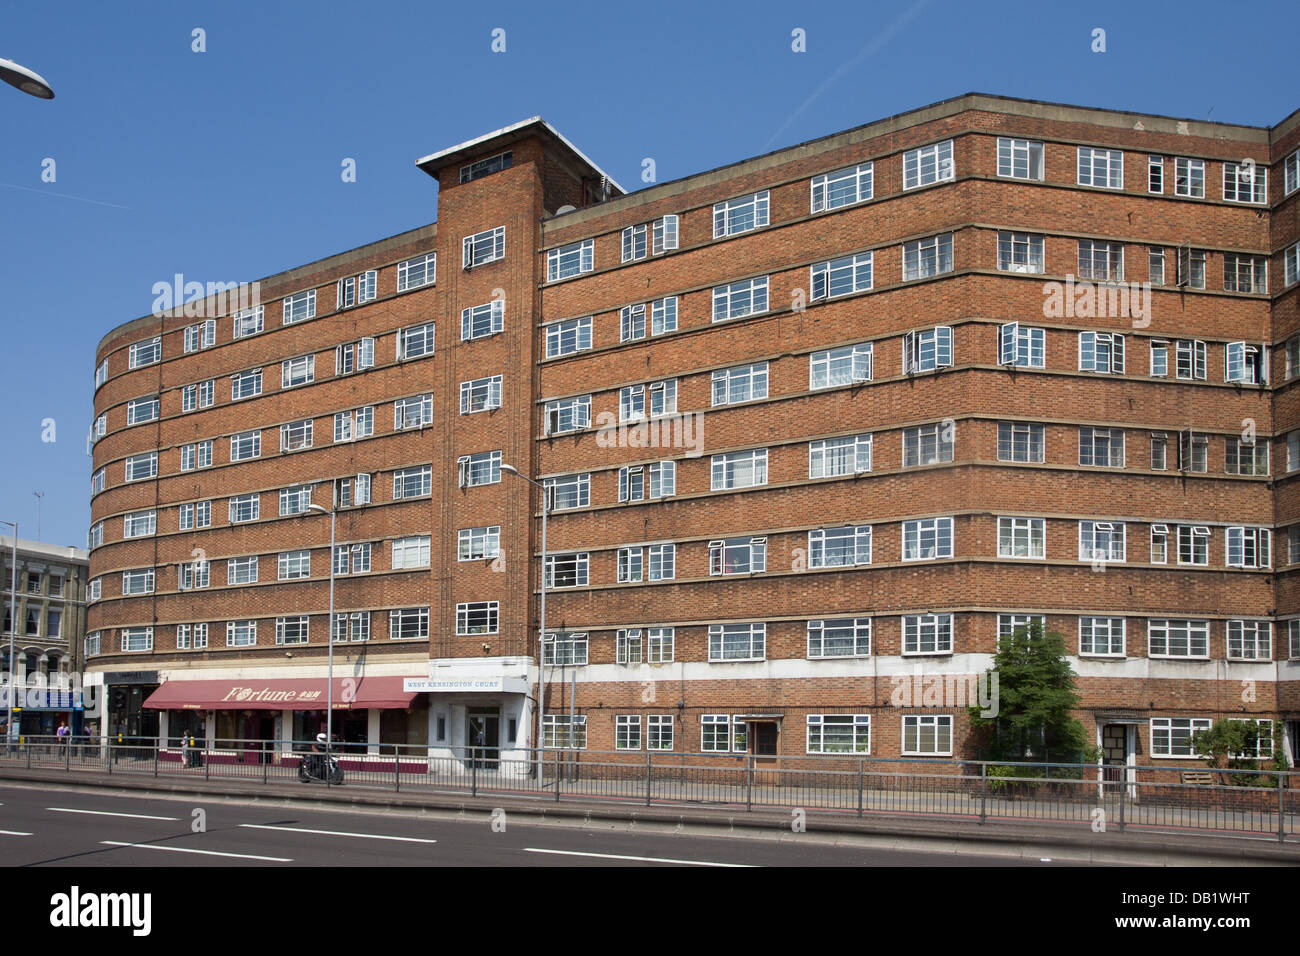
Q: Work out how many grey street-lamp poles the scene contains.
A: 3